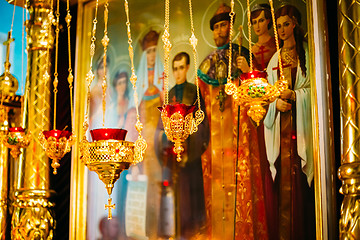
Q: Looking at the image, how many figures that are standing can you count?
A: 7